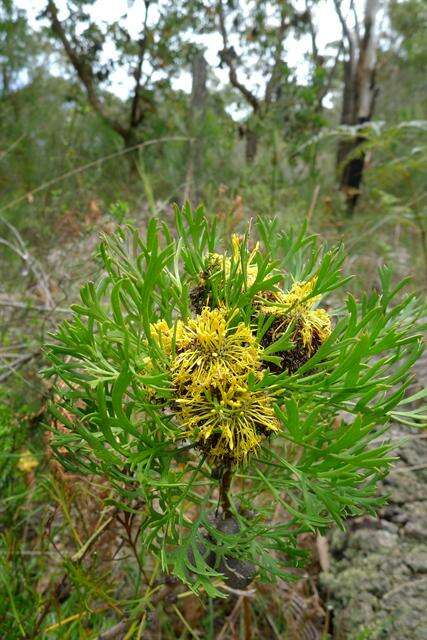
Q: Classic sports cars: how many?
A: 0